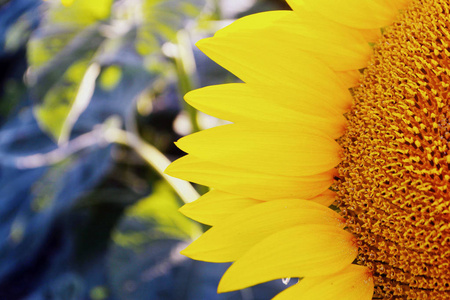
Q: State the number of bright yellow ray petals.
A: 10